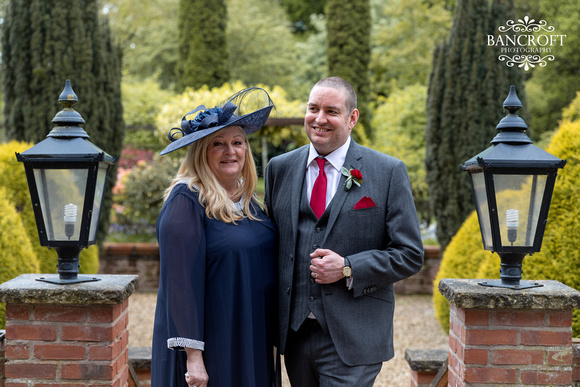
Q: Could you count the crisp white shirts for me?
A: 1